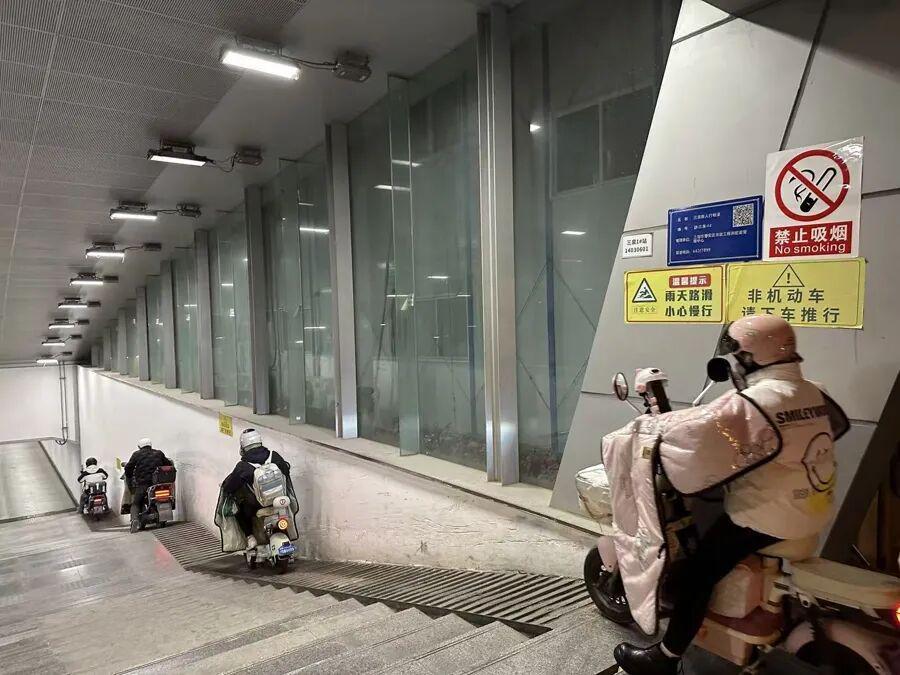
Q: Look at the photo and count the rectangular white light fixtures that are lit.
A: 9